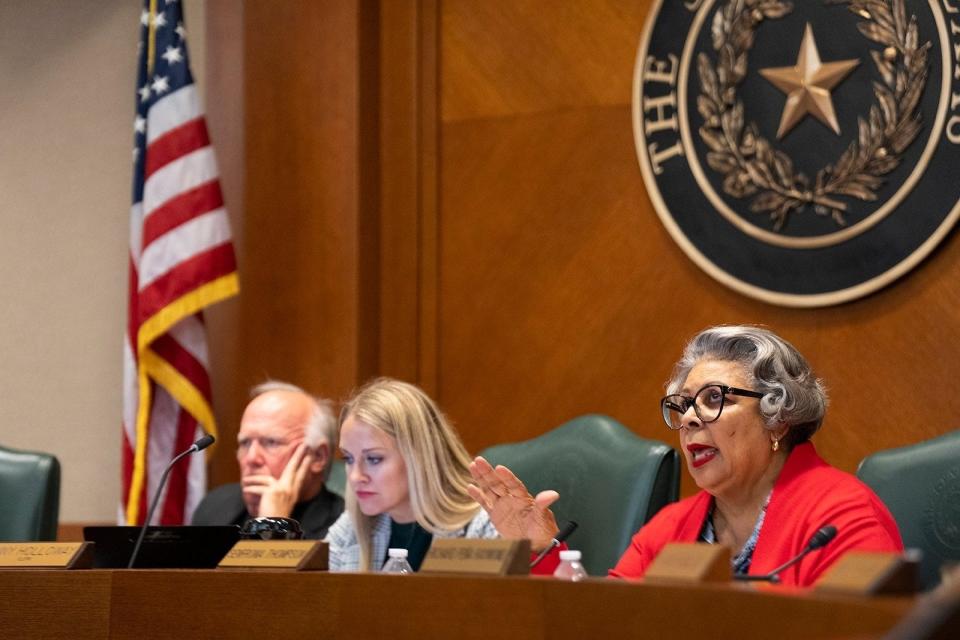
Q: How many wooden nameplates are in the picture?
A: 5